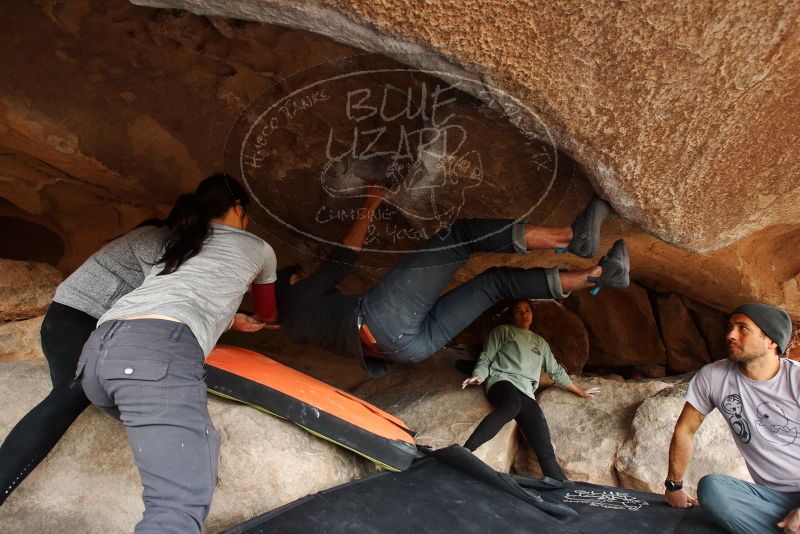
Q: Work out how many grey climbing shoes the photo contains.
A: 2